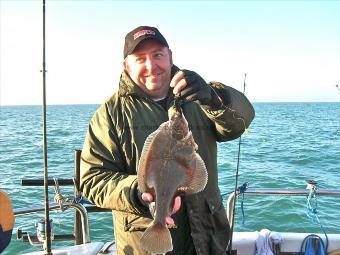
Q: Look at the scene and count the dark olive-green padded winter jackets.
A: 1